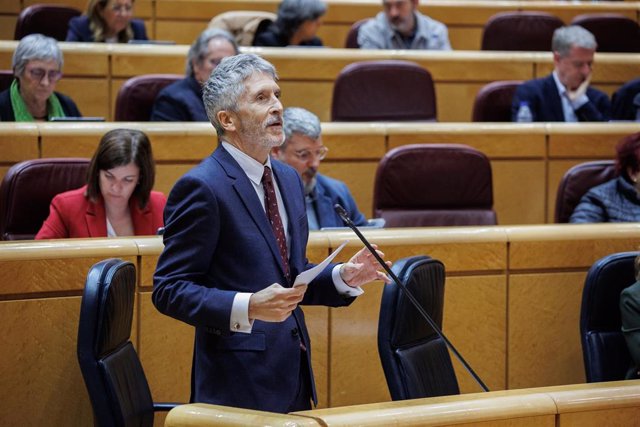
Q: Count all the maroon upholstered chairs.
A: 11